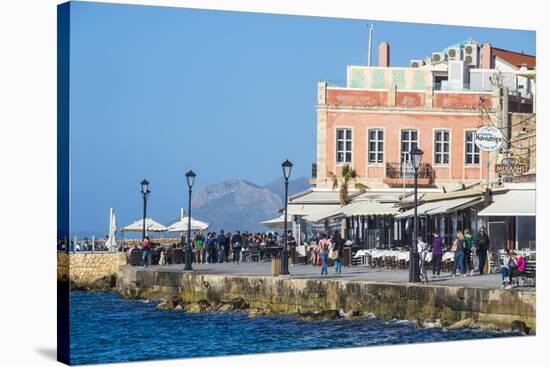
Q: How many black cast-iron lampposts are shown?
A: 4